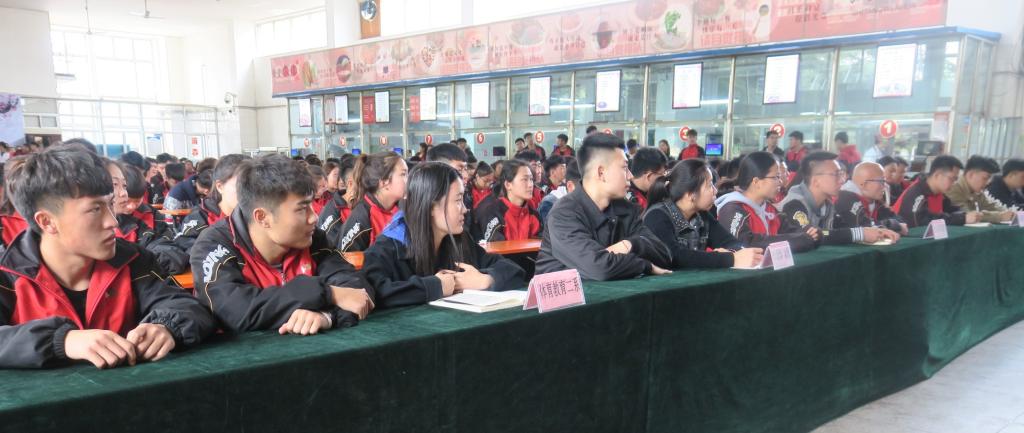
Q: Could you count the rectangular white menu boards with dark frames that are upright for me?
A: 10